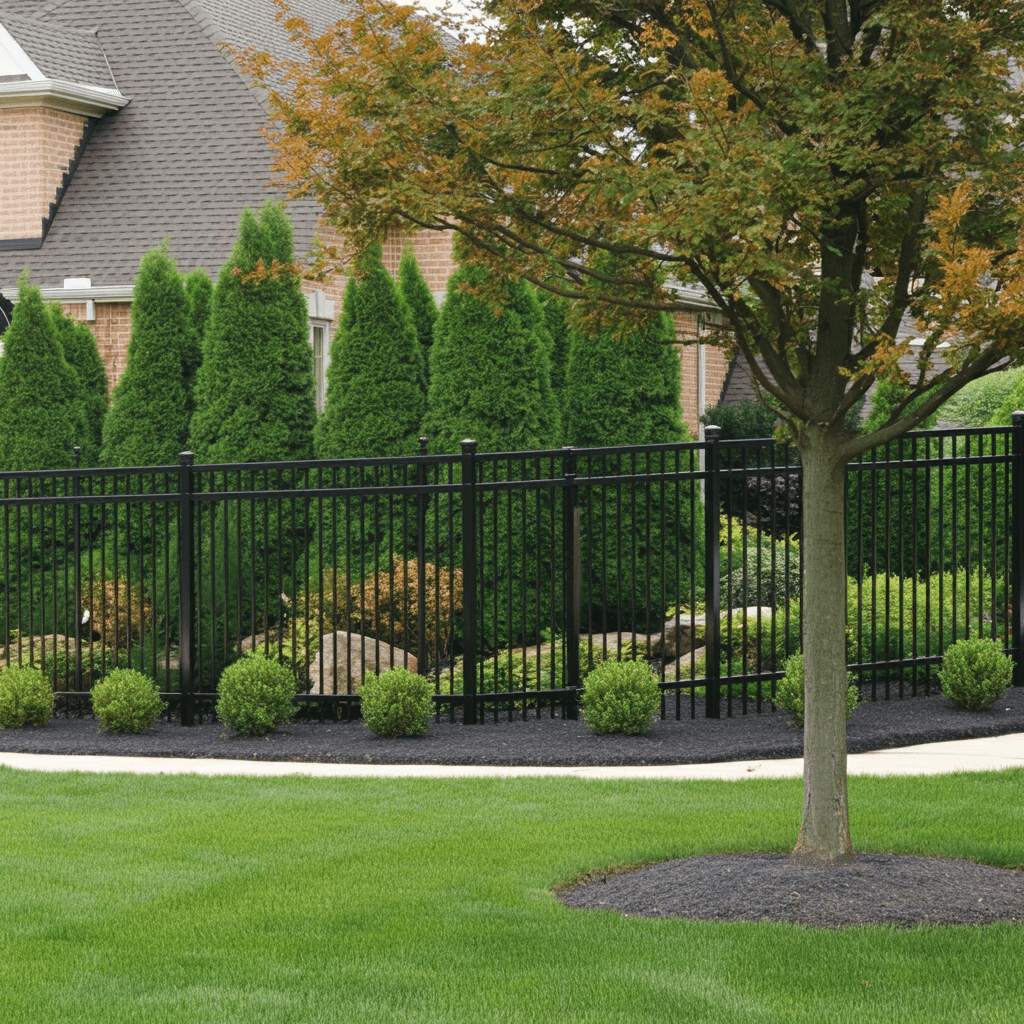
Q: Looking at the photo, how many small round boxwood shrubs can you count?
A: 7